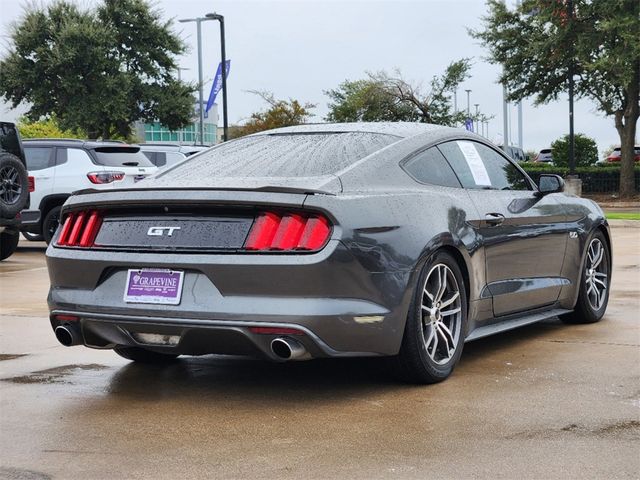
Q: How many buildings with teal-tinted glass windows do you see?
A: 1